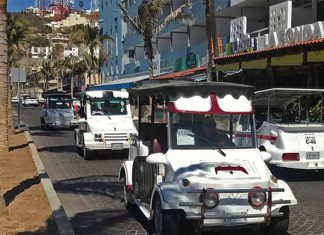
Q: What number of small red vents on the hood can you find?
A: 1